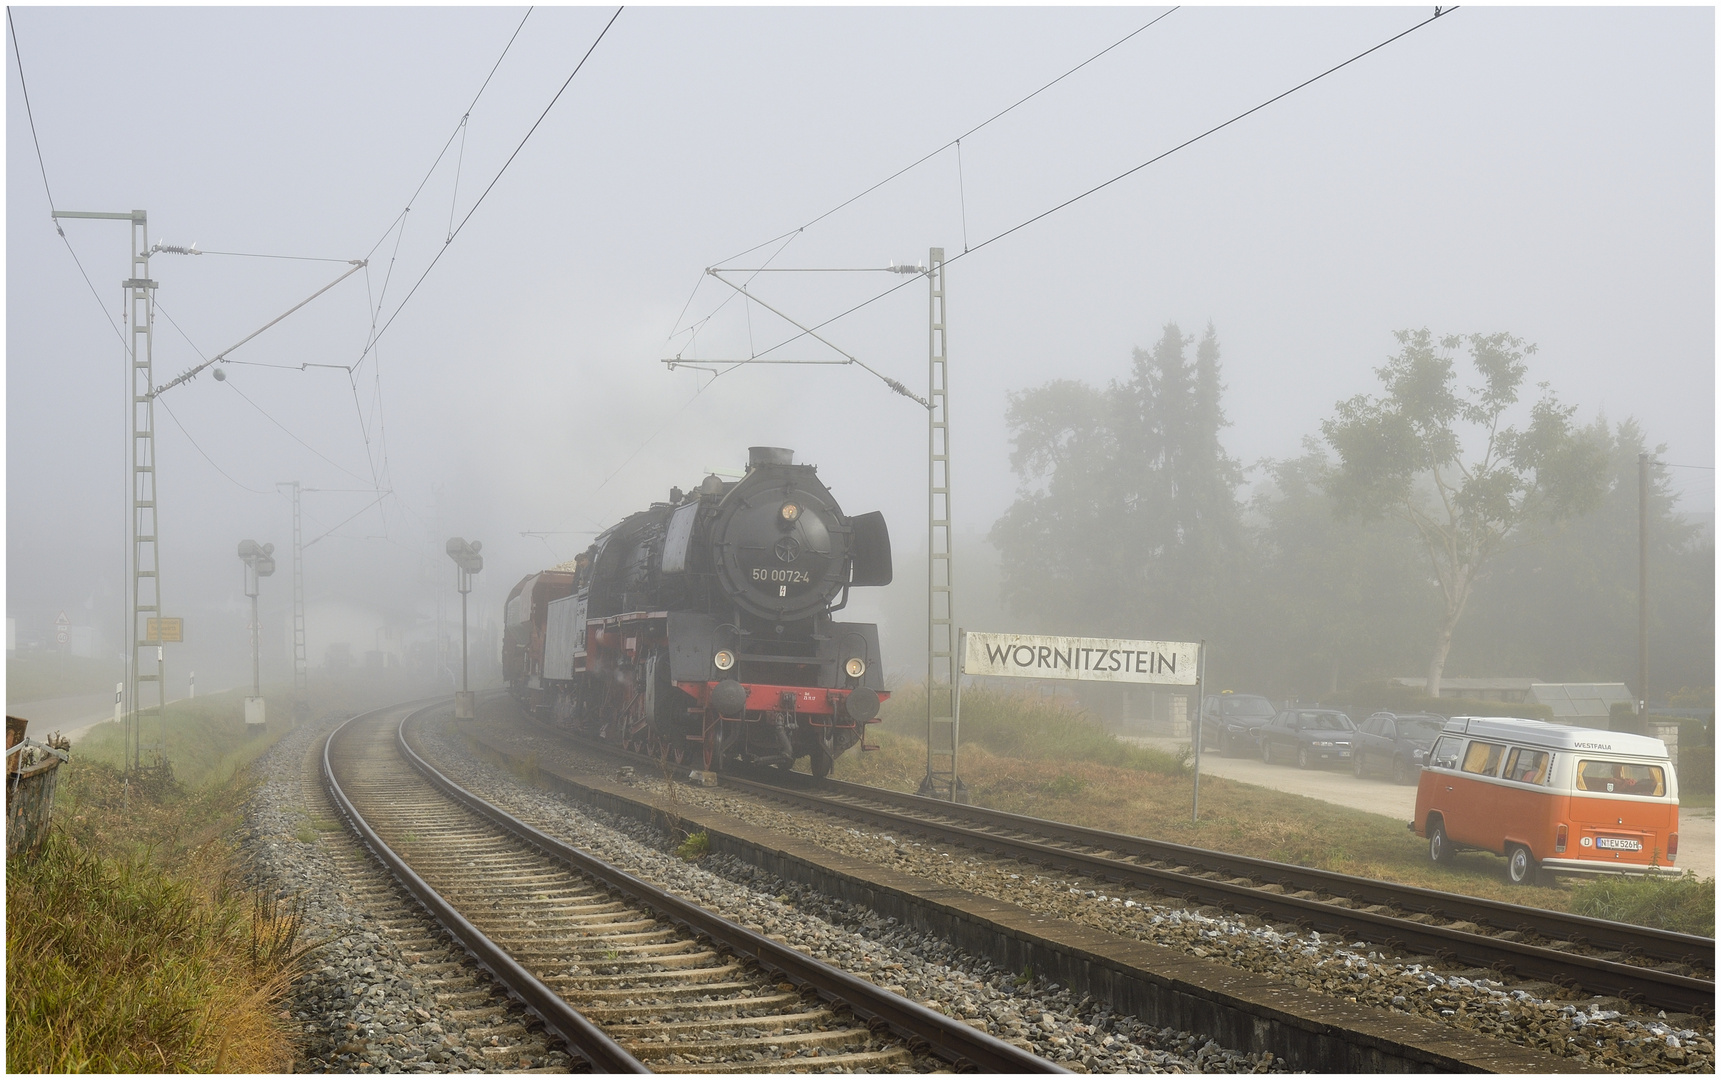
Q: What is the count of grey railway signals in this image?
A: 2